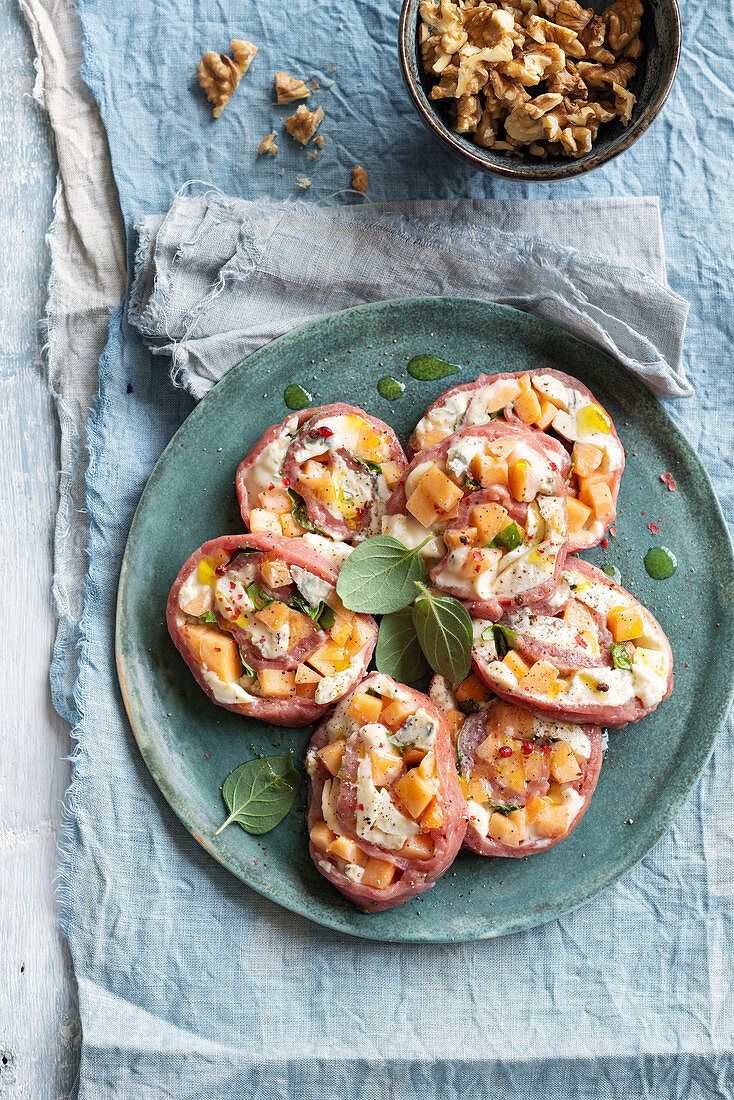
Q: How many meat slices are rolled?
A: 7